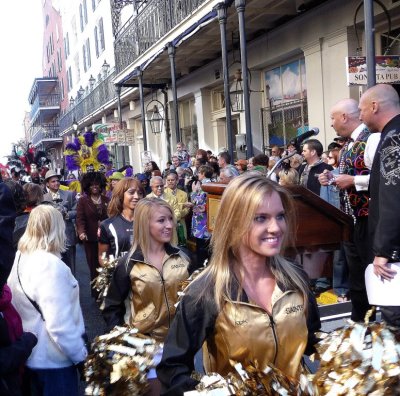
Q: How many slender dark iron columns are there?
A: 6